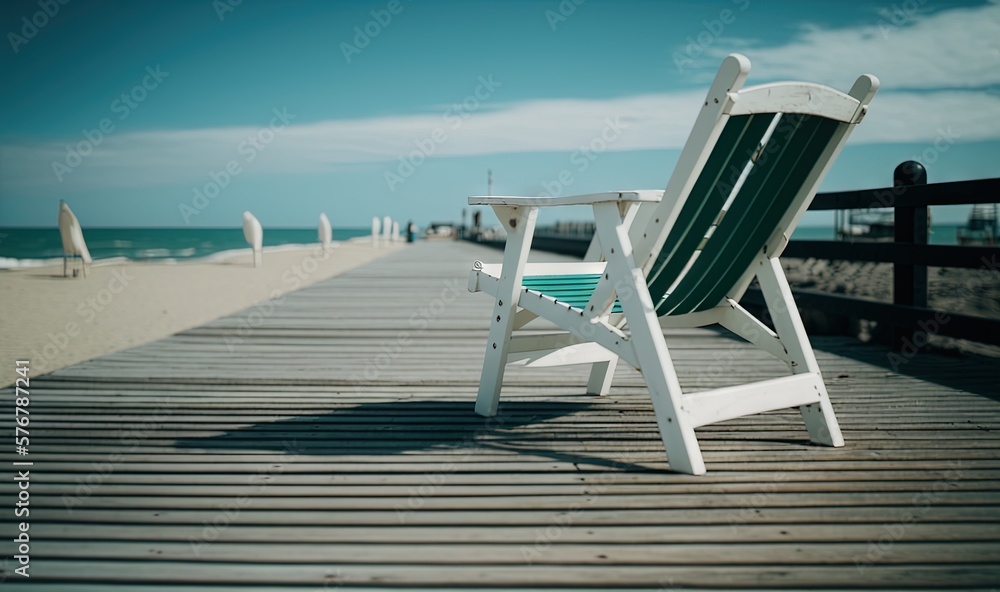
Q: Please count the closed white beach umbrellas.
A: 6